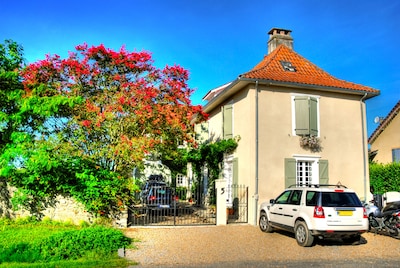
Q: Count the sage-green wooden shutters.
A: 6